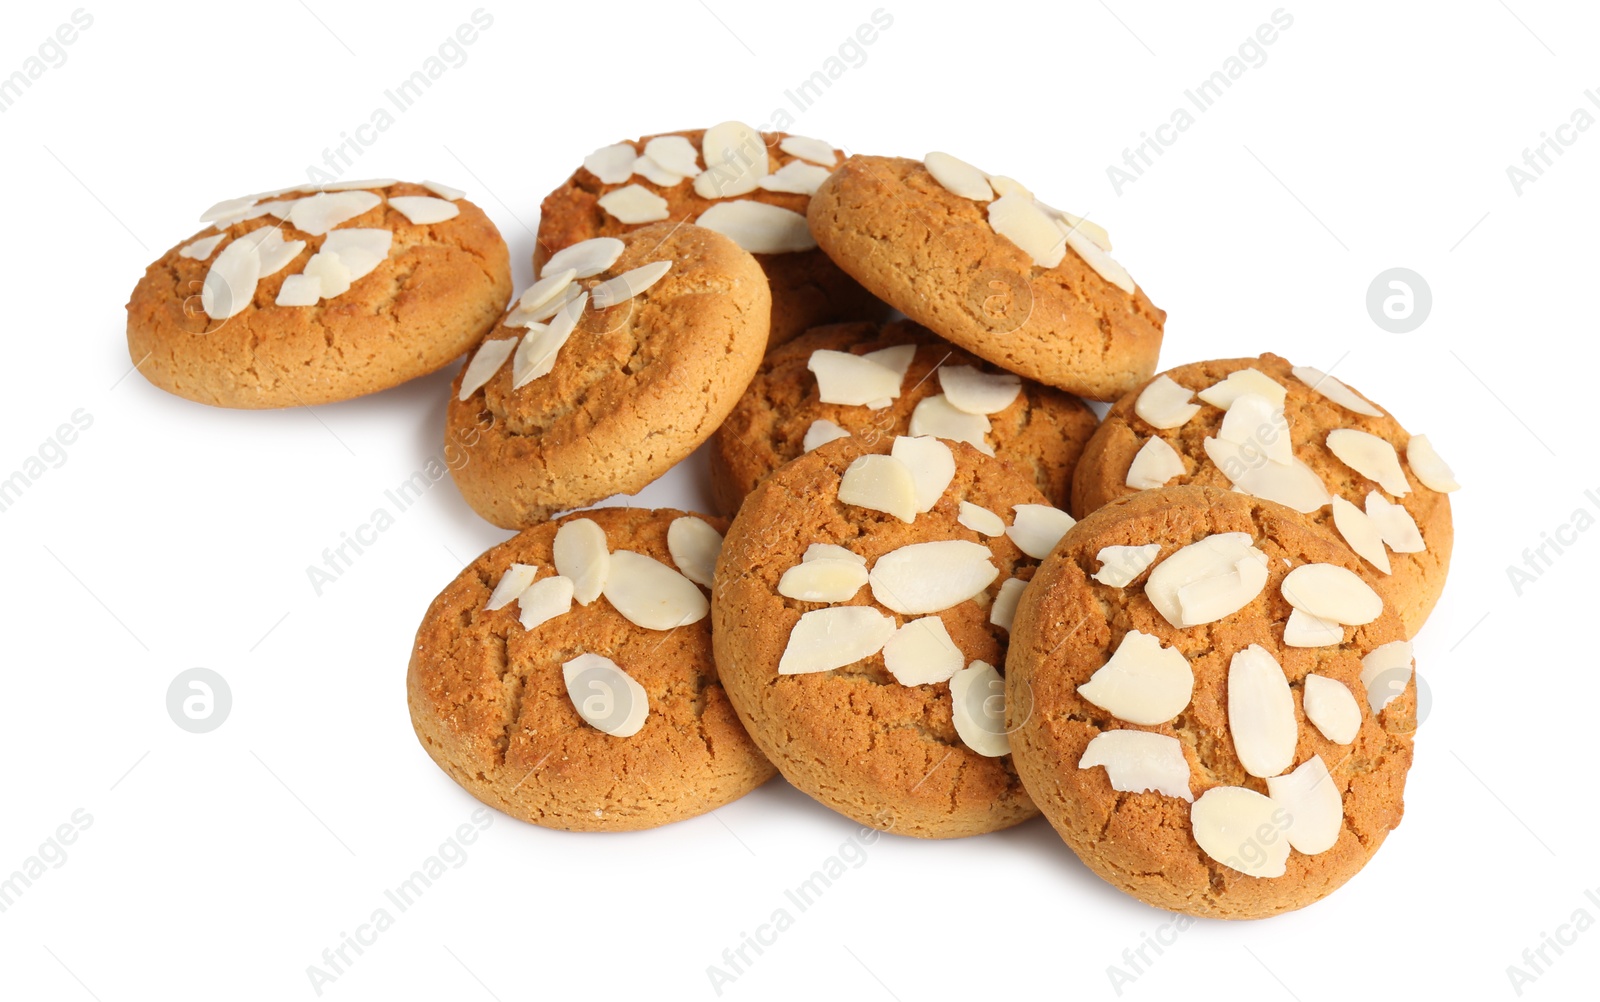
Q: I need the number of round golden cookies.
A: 9